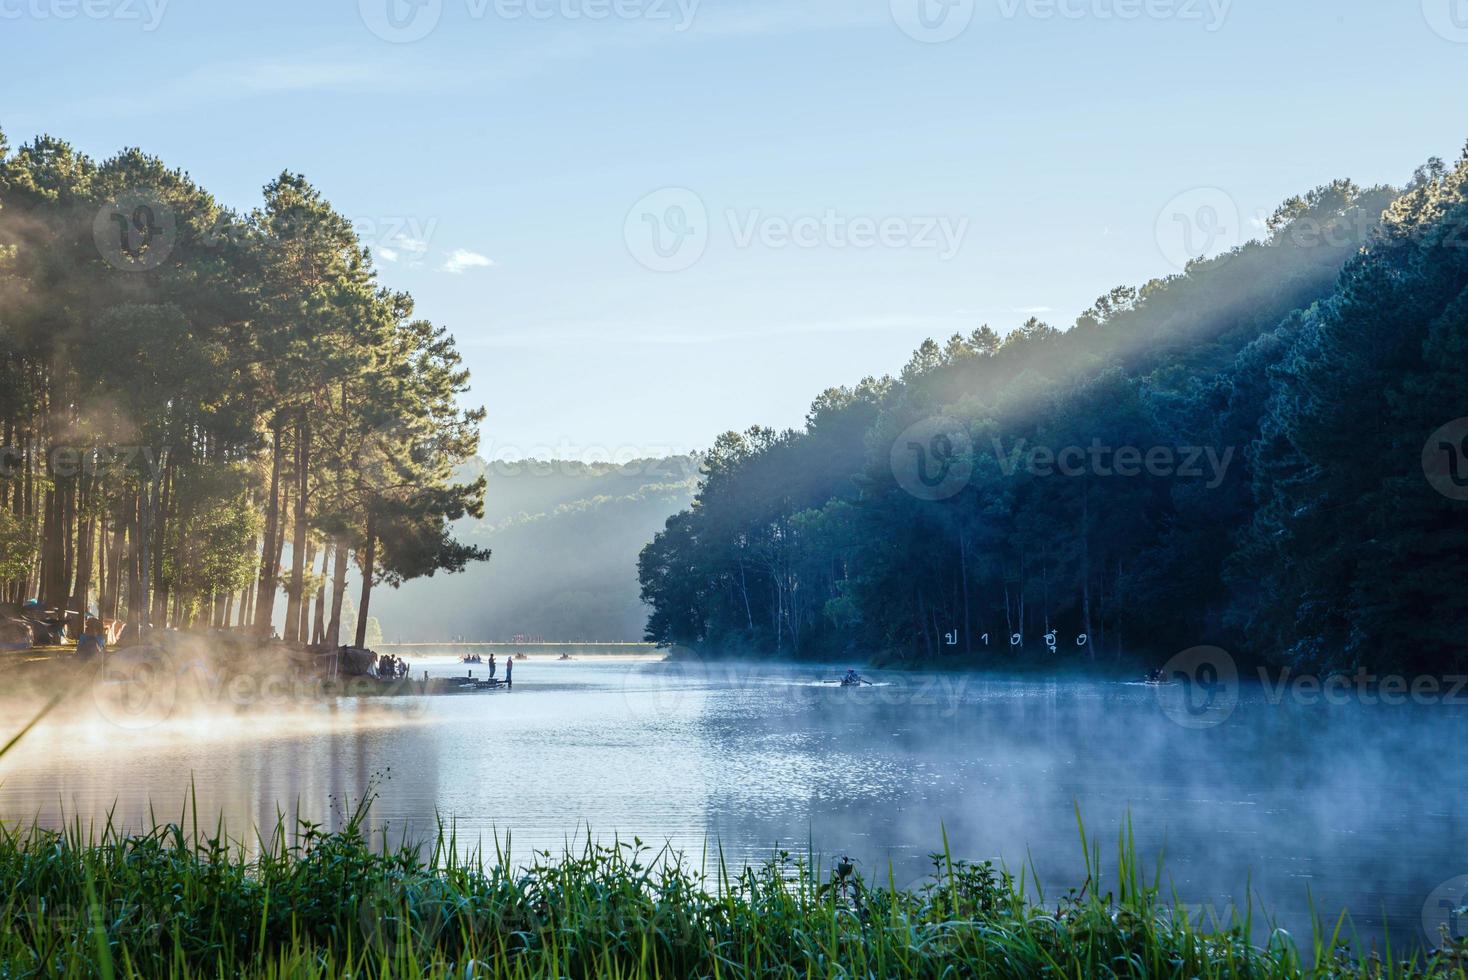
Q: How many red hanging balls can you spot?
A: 0